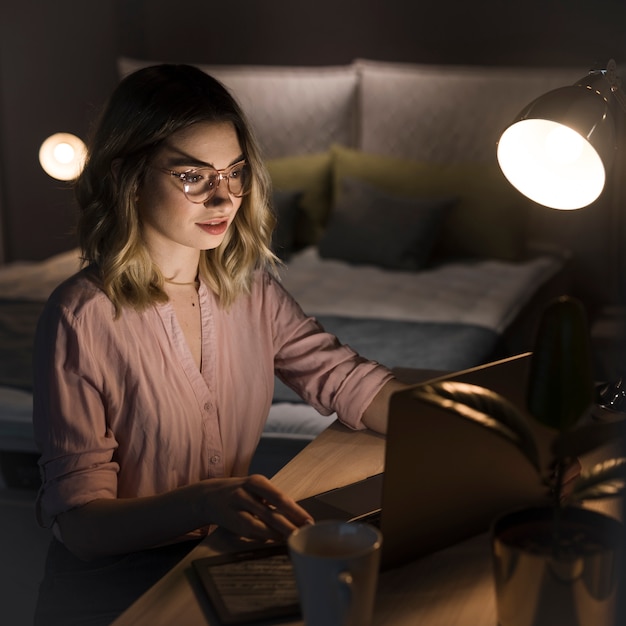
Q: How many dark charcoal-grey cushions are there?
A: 2